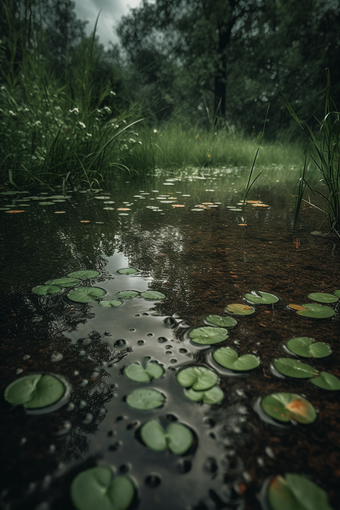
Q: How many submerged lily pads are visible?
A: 0